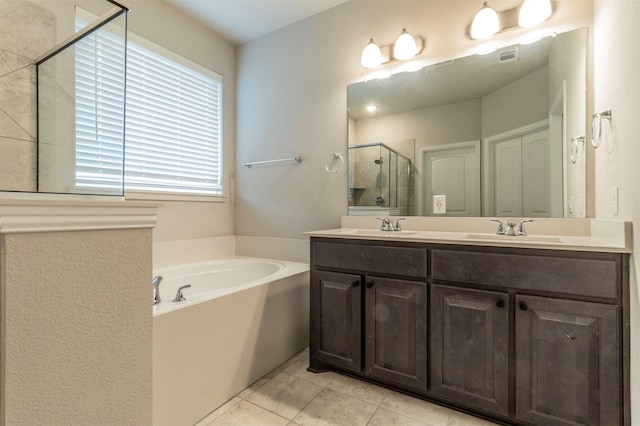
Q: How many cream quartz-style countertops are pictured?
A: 1